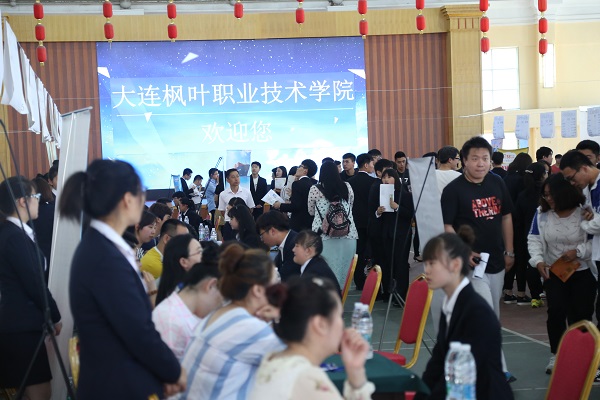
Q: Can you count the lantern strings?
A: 9